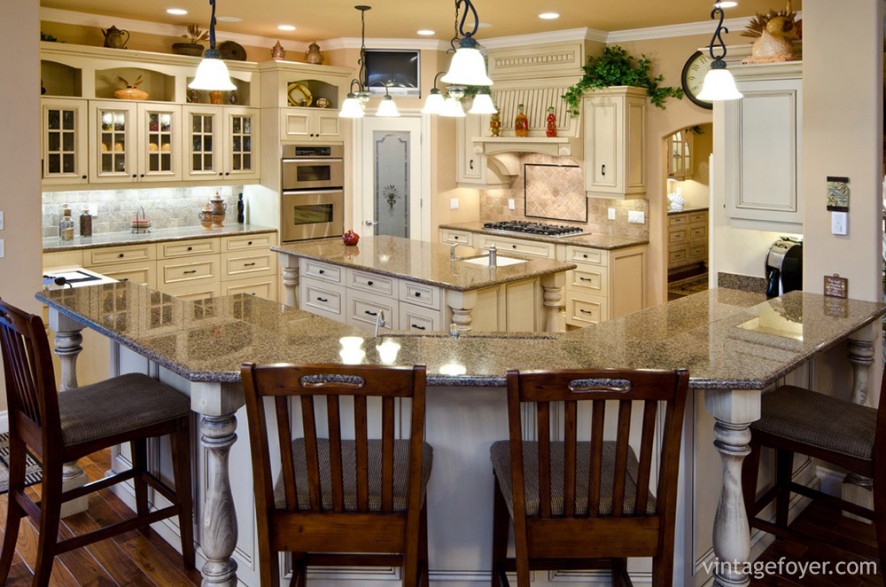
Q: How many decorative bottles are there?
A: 3